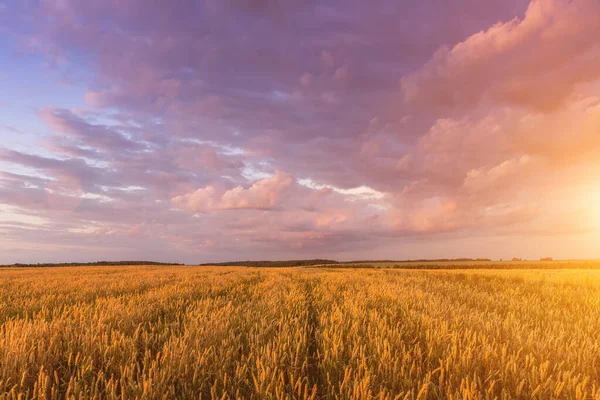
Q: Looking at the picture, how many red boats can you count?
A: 0